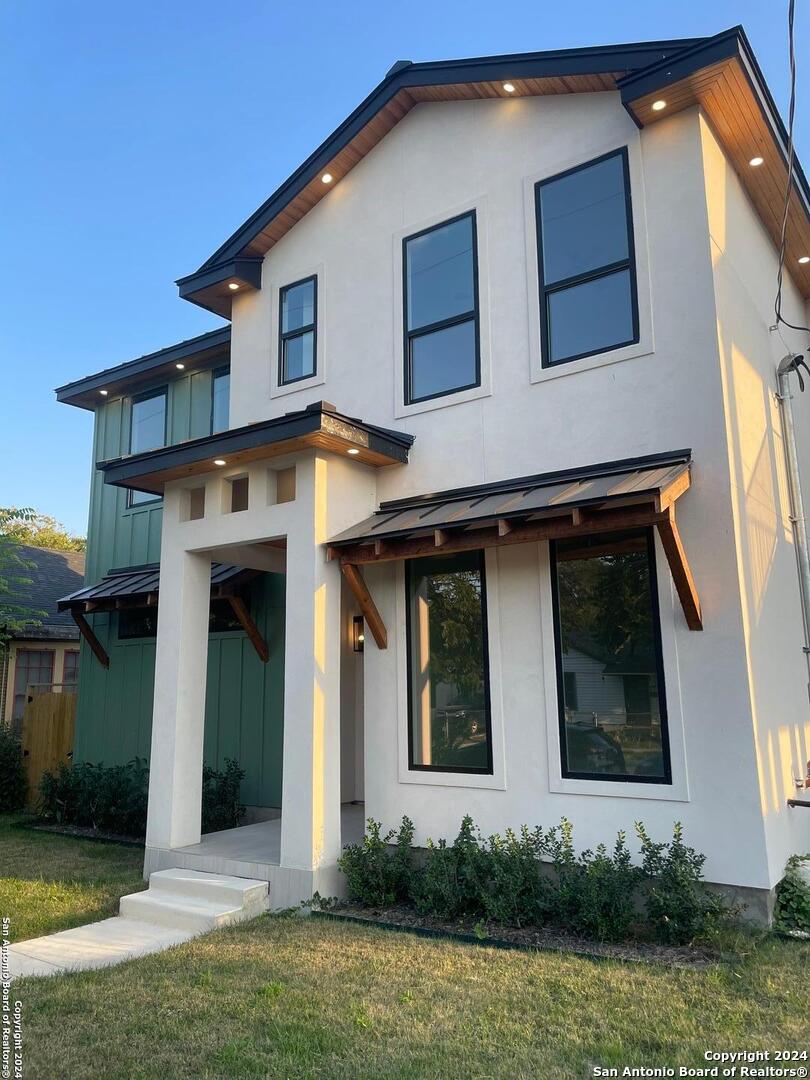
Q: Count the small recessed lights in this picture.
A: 10